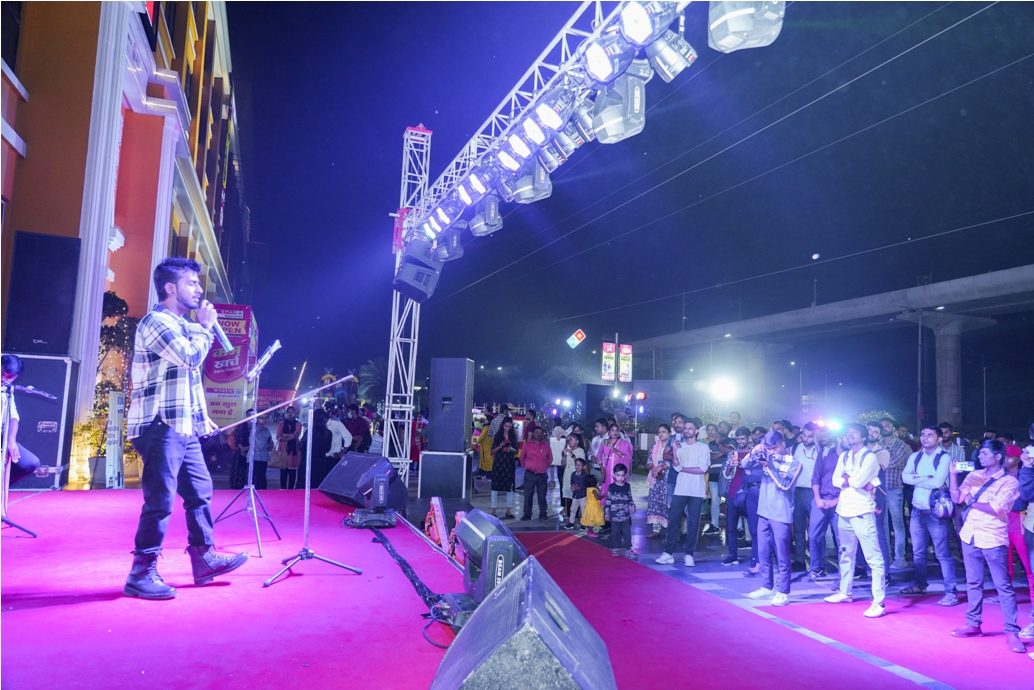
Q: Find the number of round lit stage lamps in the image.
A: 11